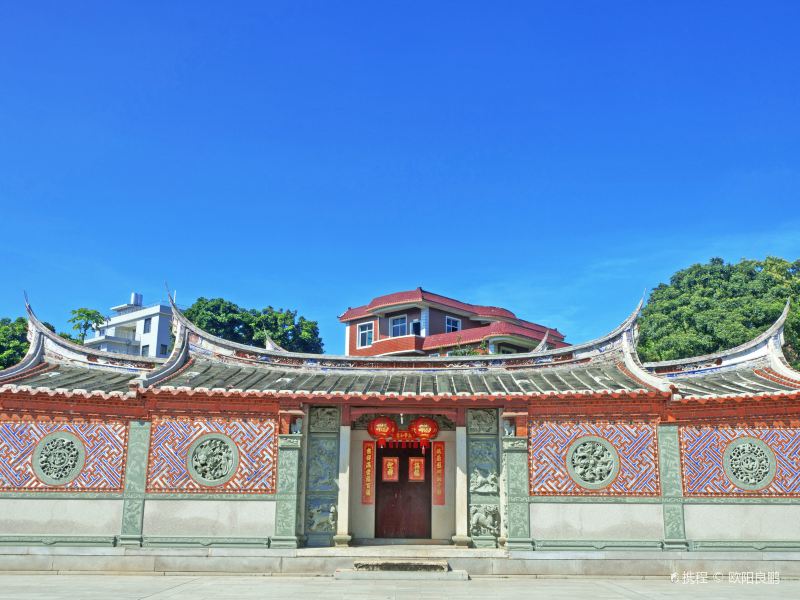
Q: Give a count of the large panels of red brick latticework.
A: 4